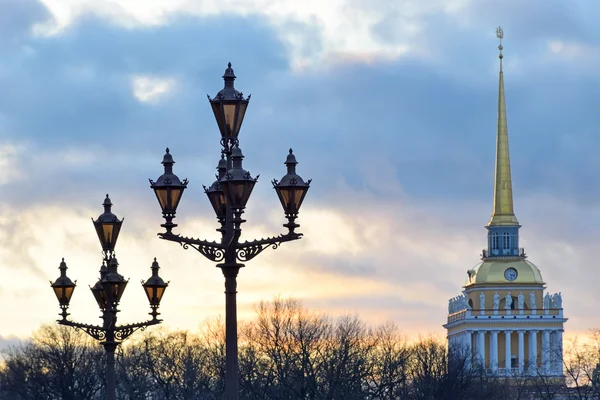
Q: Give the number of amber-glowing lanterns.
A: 10